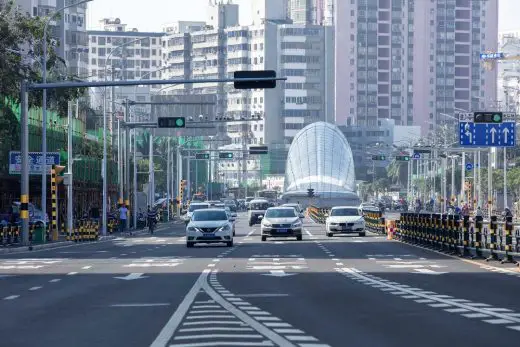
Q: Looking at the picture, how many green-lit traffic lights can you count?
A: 6